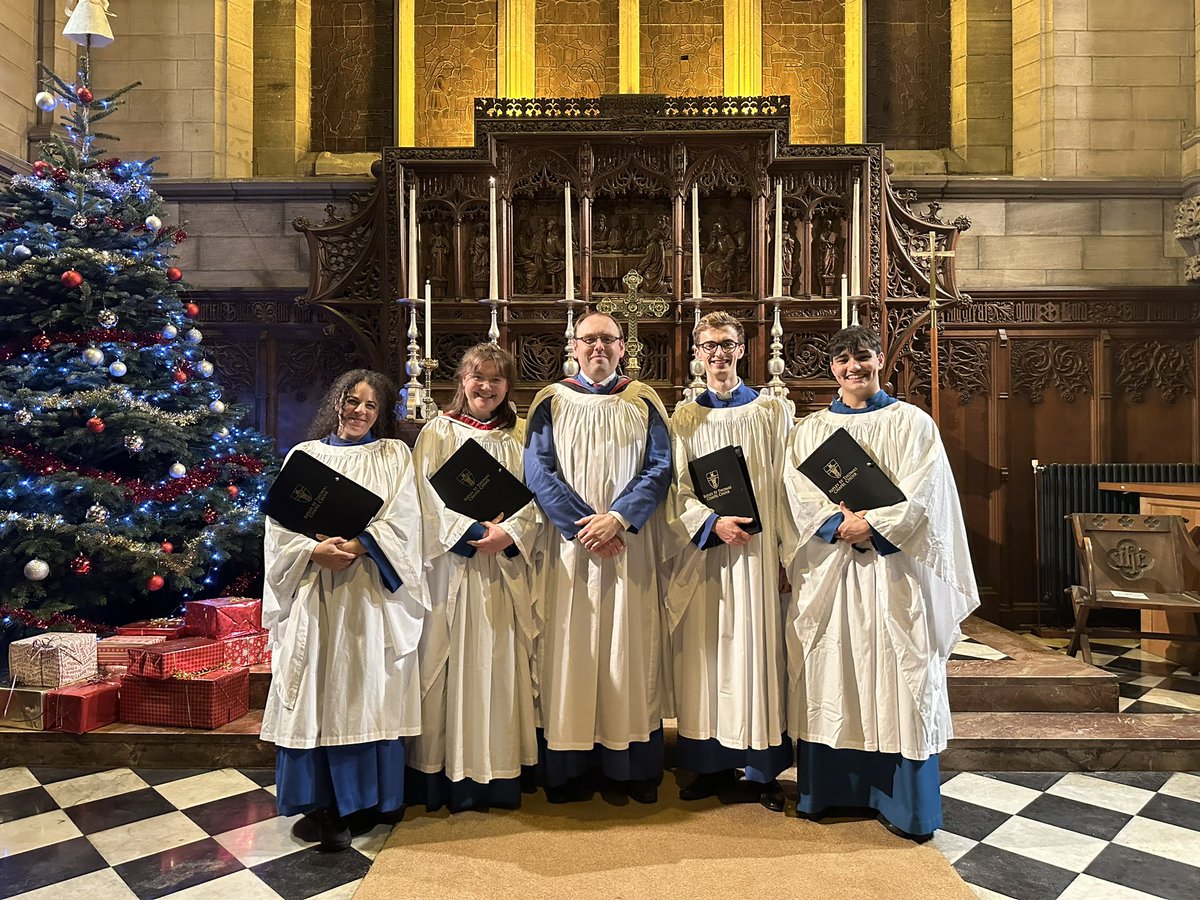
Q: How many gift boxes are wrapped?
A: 9